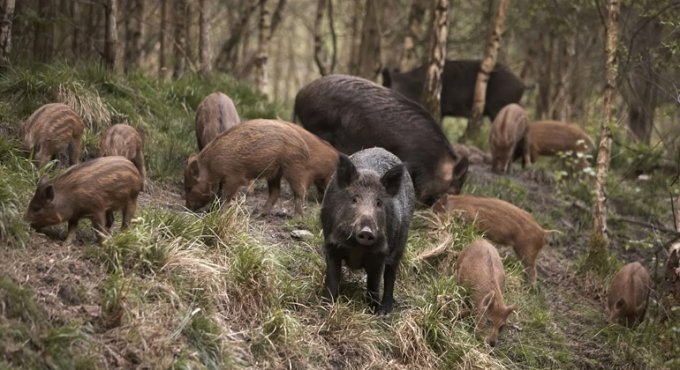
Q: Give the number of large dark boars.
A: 3